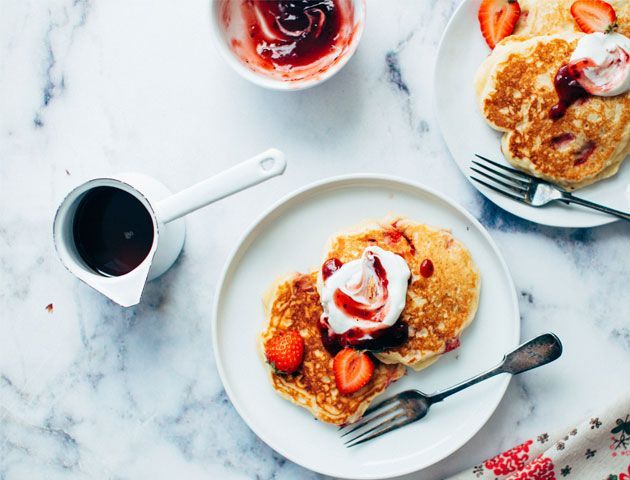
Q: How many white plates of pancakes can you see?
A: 2